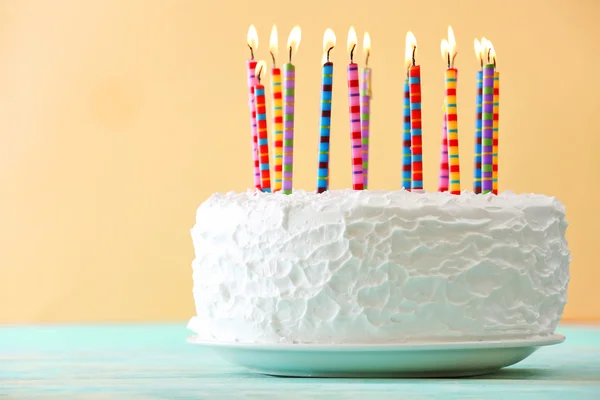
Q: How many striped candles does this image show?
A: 14